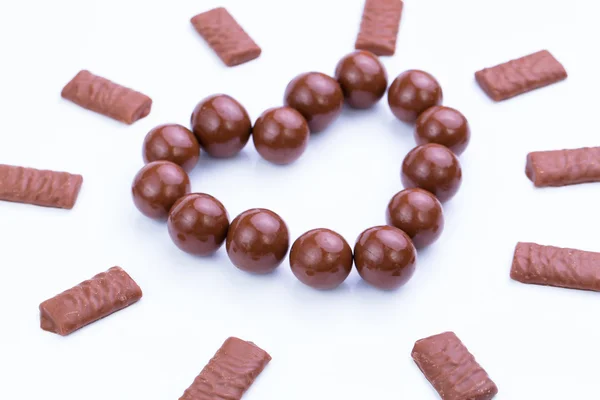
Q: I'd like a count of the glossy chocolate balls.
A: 14